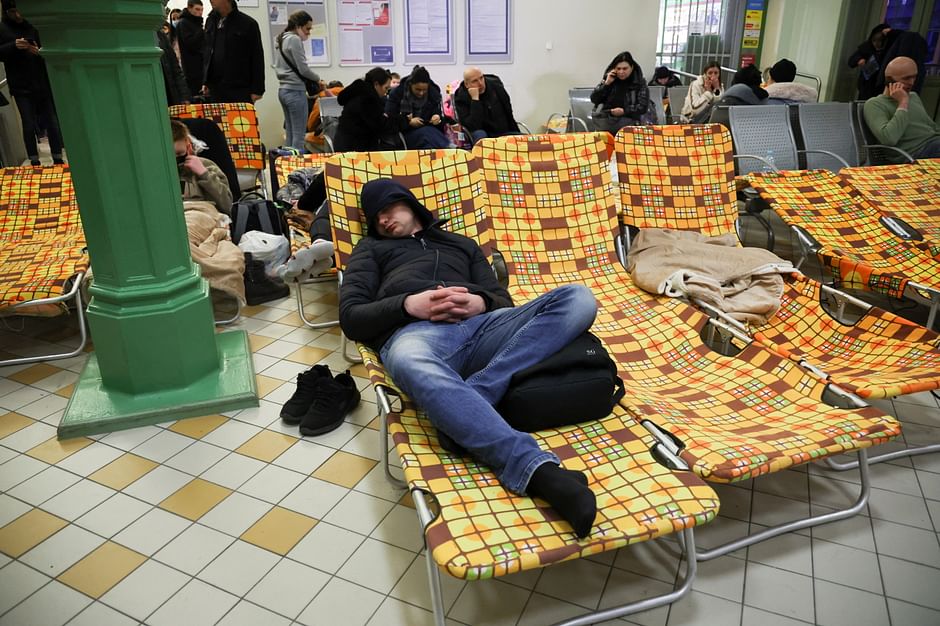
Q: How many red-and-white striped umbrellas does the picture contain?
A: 0